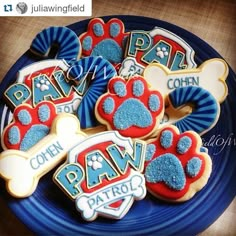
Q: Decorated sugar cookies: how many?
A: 12